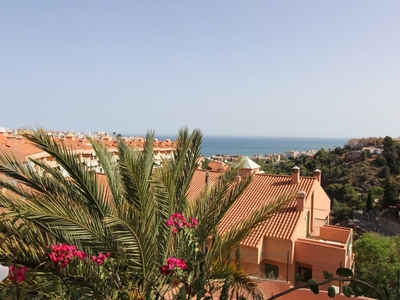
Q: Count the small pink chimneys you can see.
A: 3